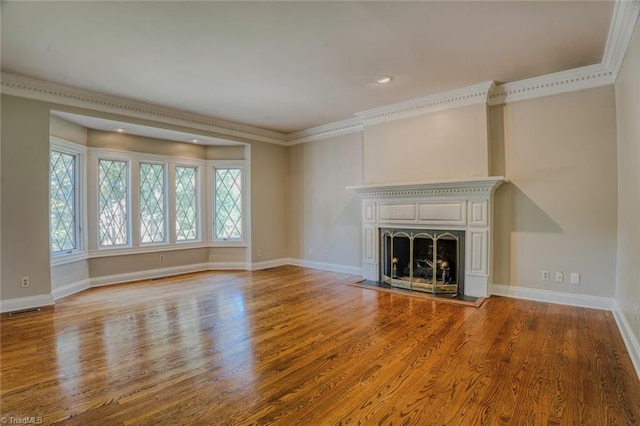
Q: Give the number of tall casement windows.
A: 5